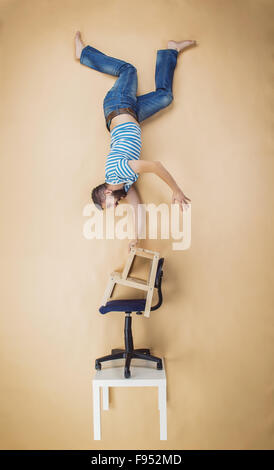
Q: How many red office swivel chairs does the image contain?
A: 0